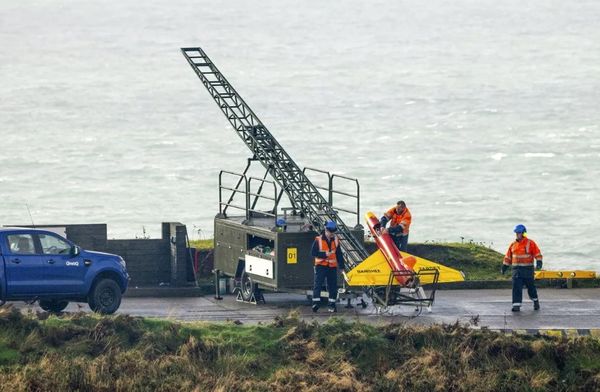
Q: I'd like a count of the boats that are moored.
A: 0